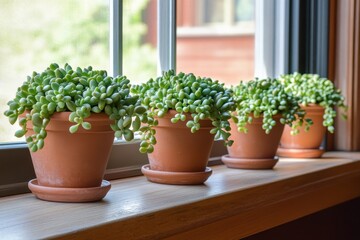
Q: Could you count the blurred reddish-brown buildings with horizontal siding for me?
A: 1